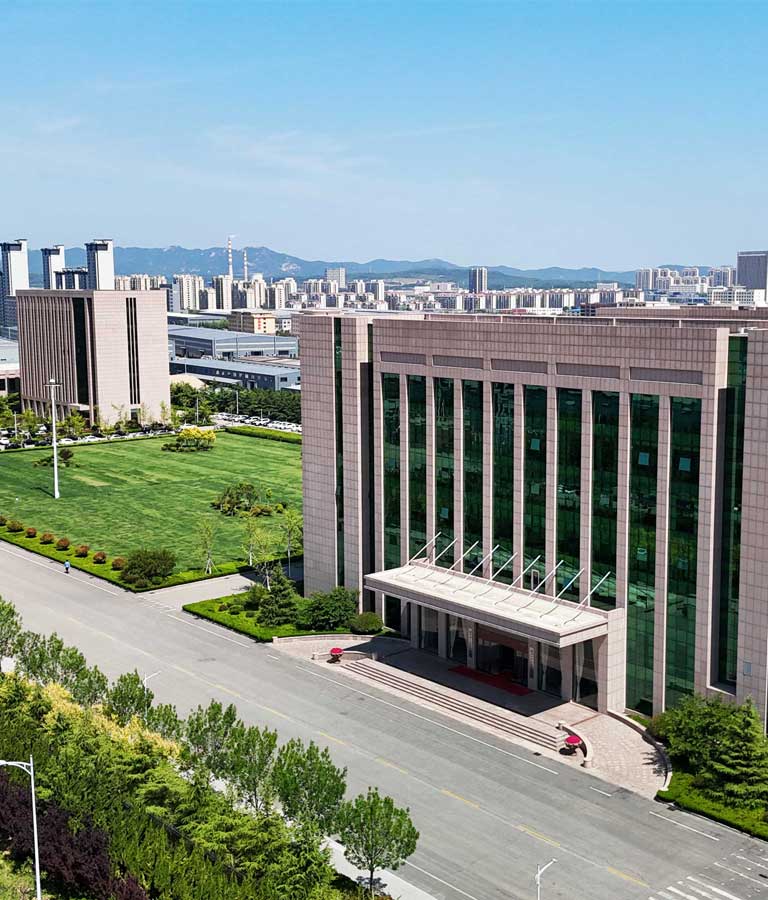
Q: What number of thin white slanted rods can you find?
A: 9